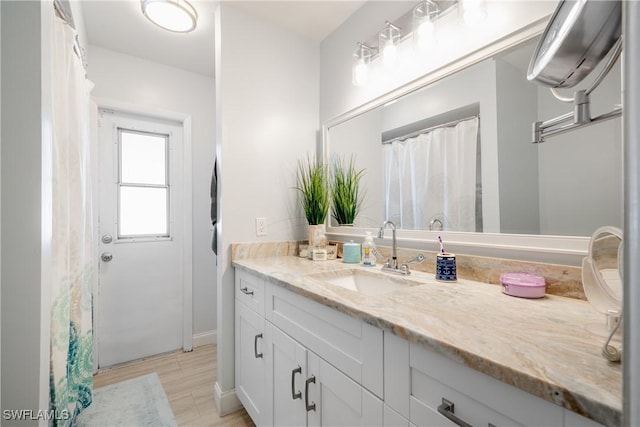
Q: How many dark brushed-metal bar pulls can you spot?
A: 5